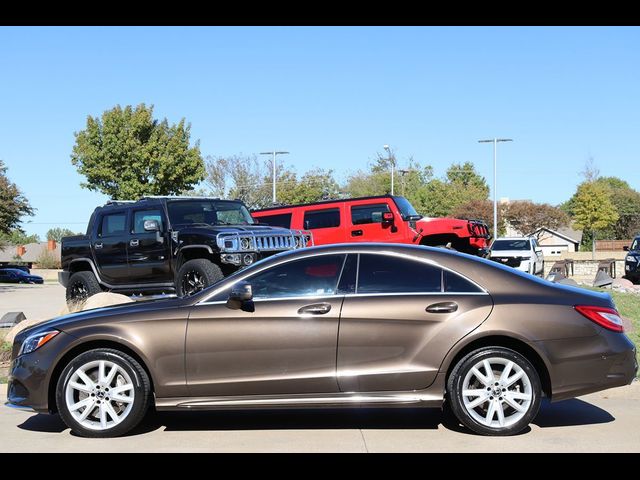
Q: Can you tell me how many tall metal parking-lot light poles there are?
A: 3